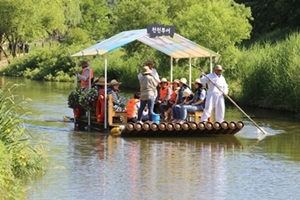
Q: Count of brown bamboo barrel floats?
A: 15